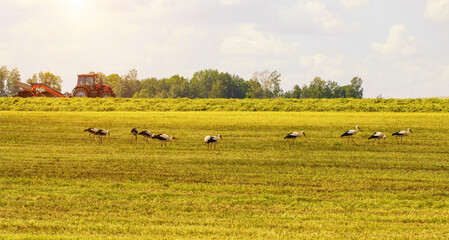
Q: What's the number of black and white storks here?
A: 11